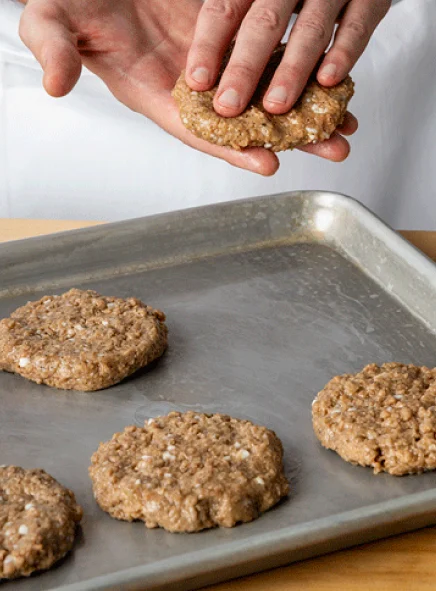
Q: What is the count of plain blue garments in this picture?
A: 0